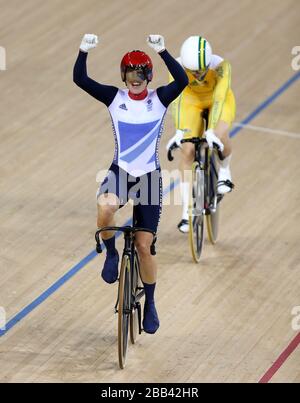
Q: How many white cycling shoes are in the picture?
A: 2